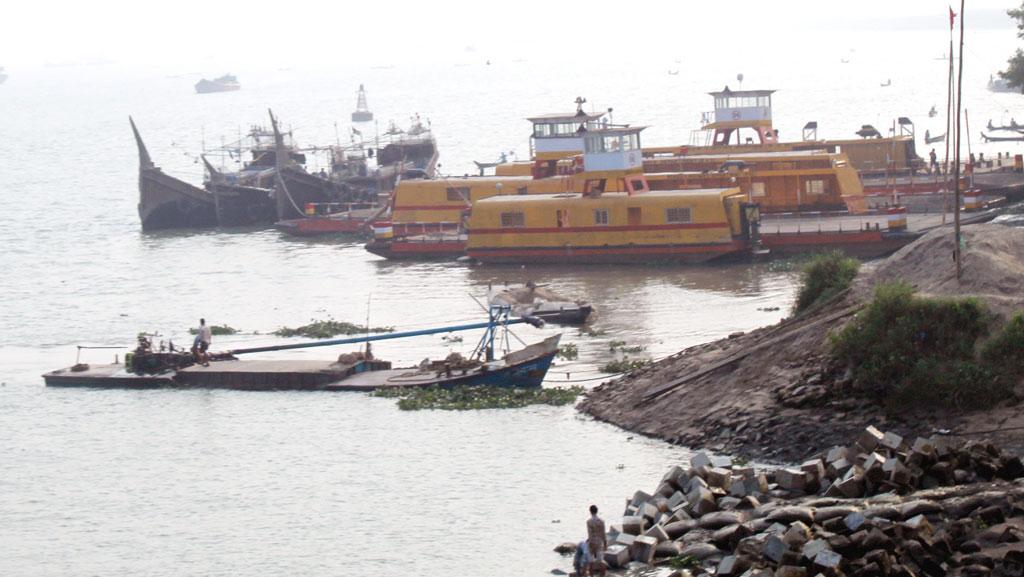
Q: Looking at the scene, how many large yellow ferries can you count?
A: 3